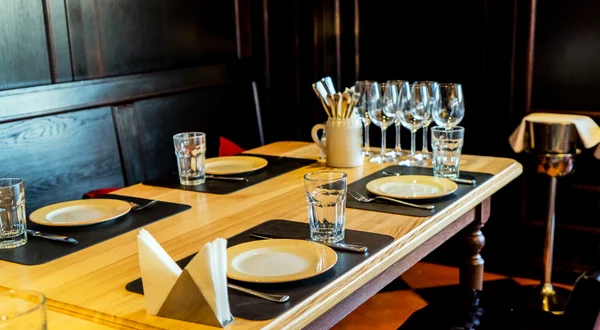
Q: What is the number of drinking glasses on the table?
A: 11